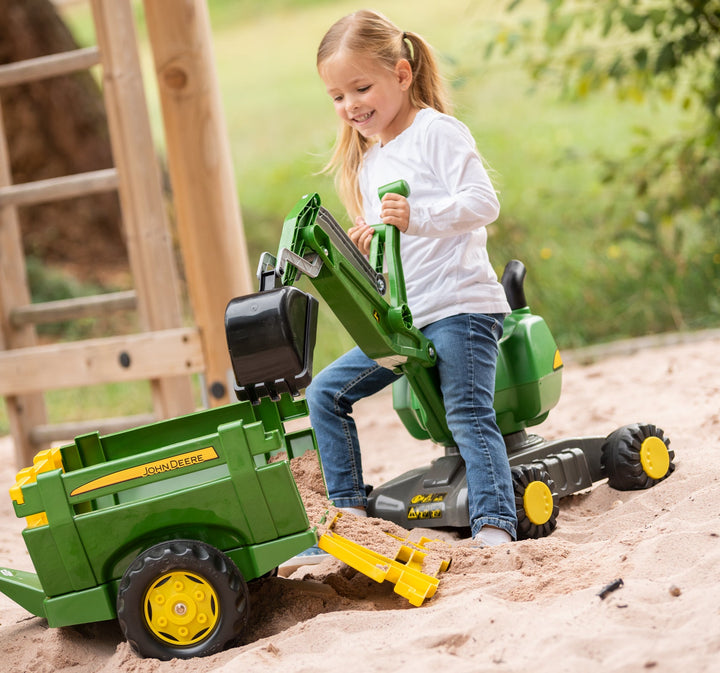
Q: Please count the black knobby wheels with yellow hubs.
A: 3